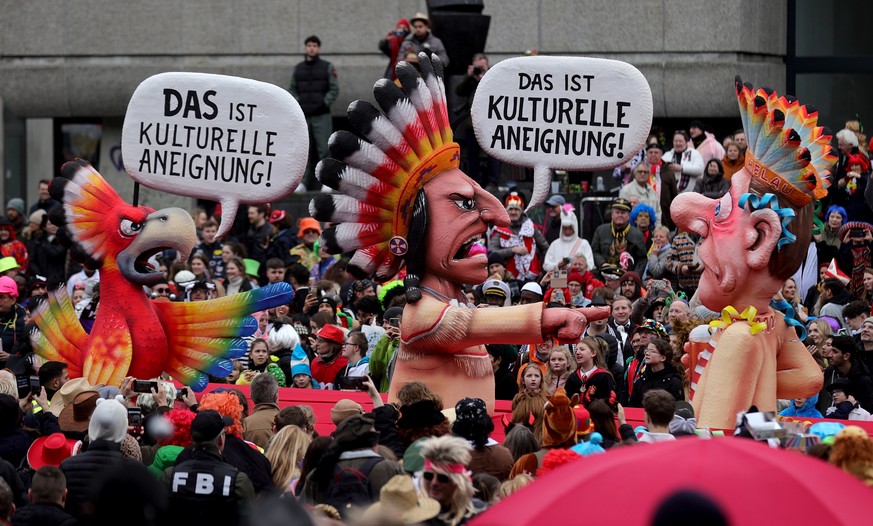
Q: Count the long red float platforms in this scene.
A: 1